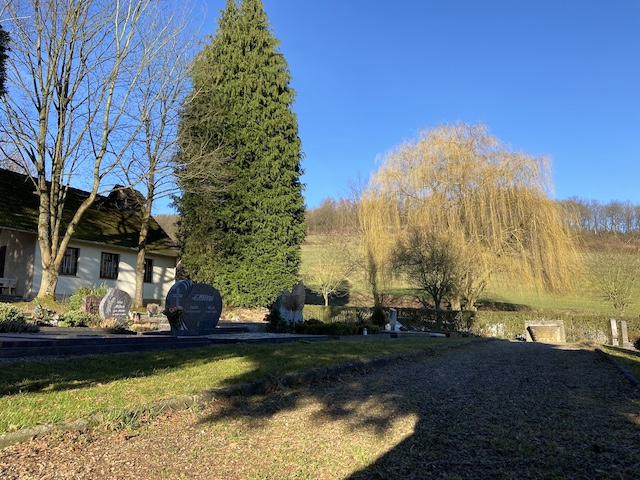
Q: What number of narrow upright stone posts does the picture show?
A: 2